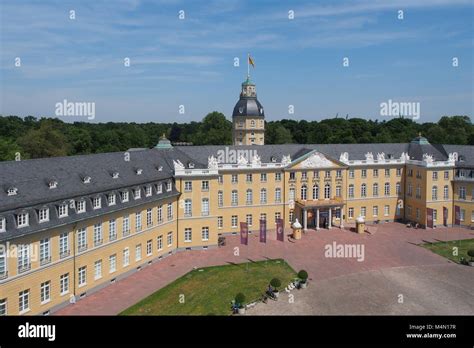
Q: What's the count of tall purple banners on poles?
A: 6